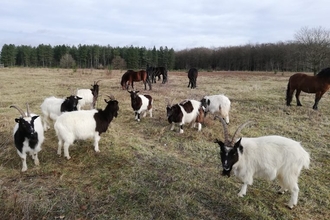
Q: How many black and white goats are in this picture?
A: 8